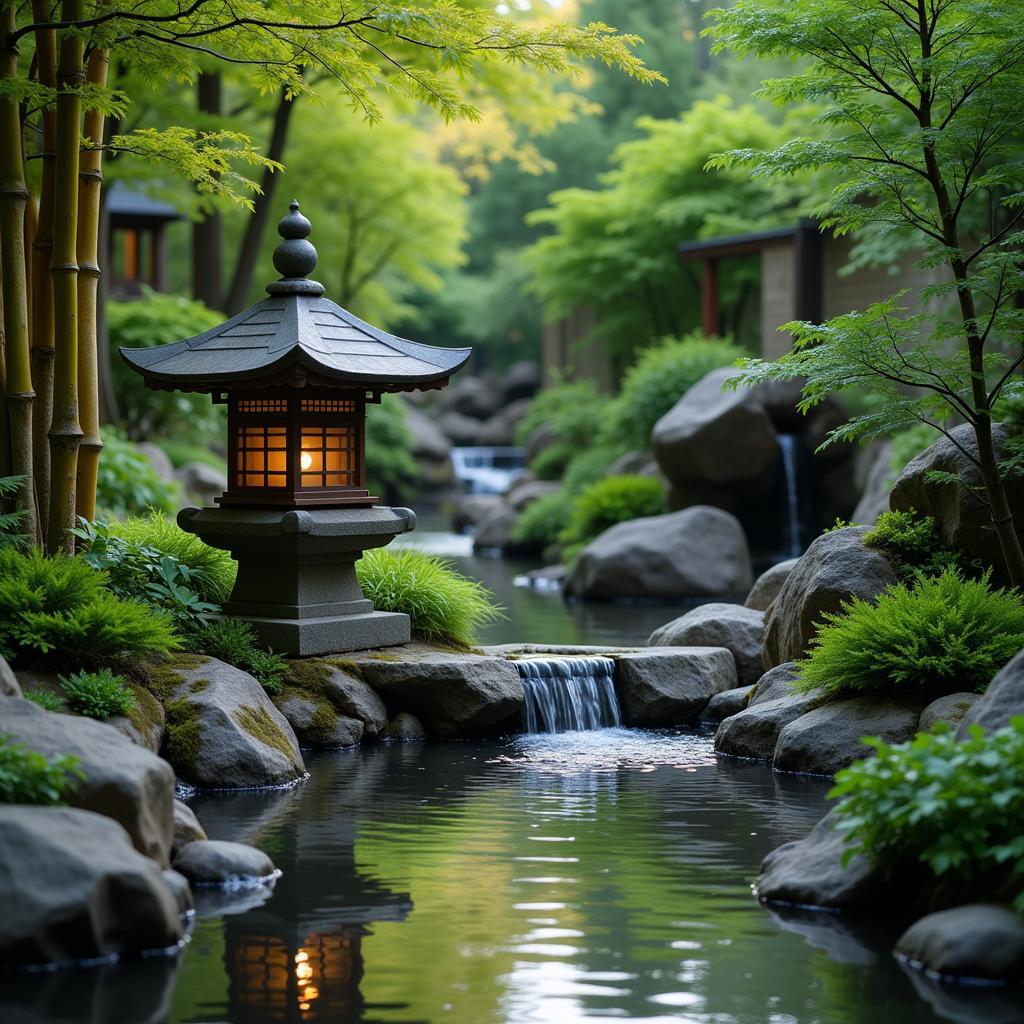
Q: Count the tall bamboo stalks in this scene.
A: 4